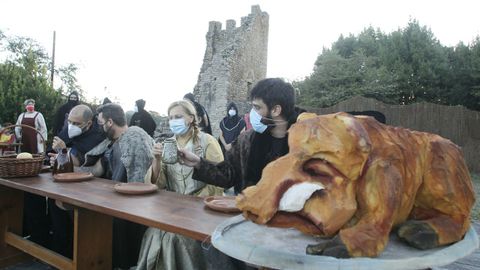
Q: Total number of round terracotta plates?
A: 3